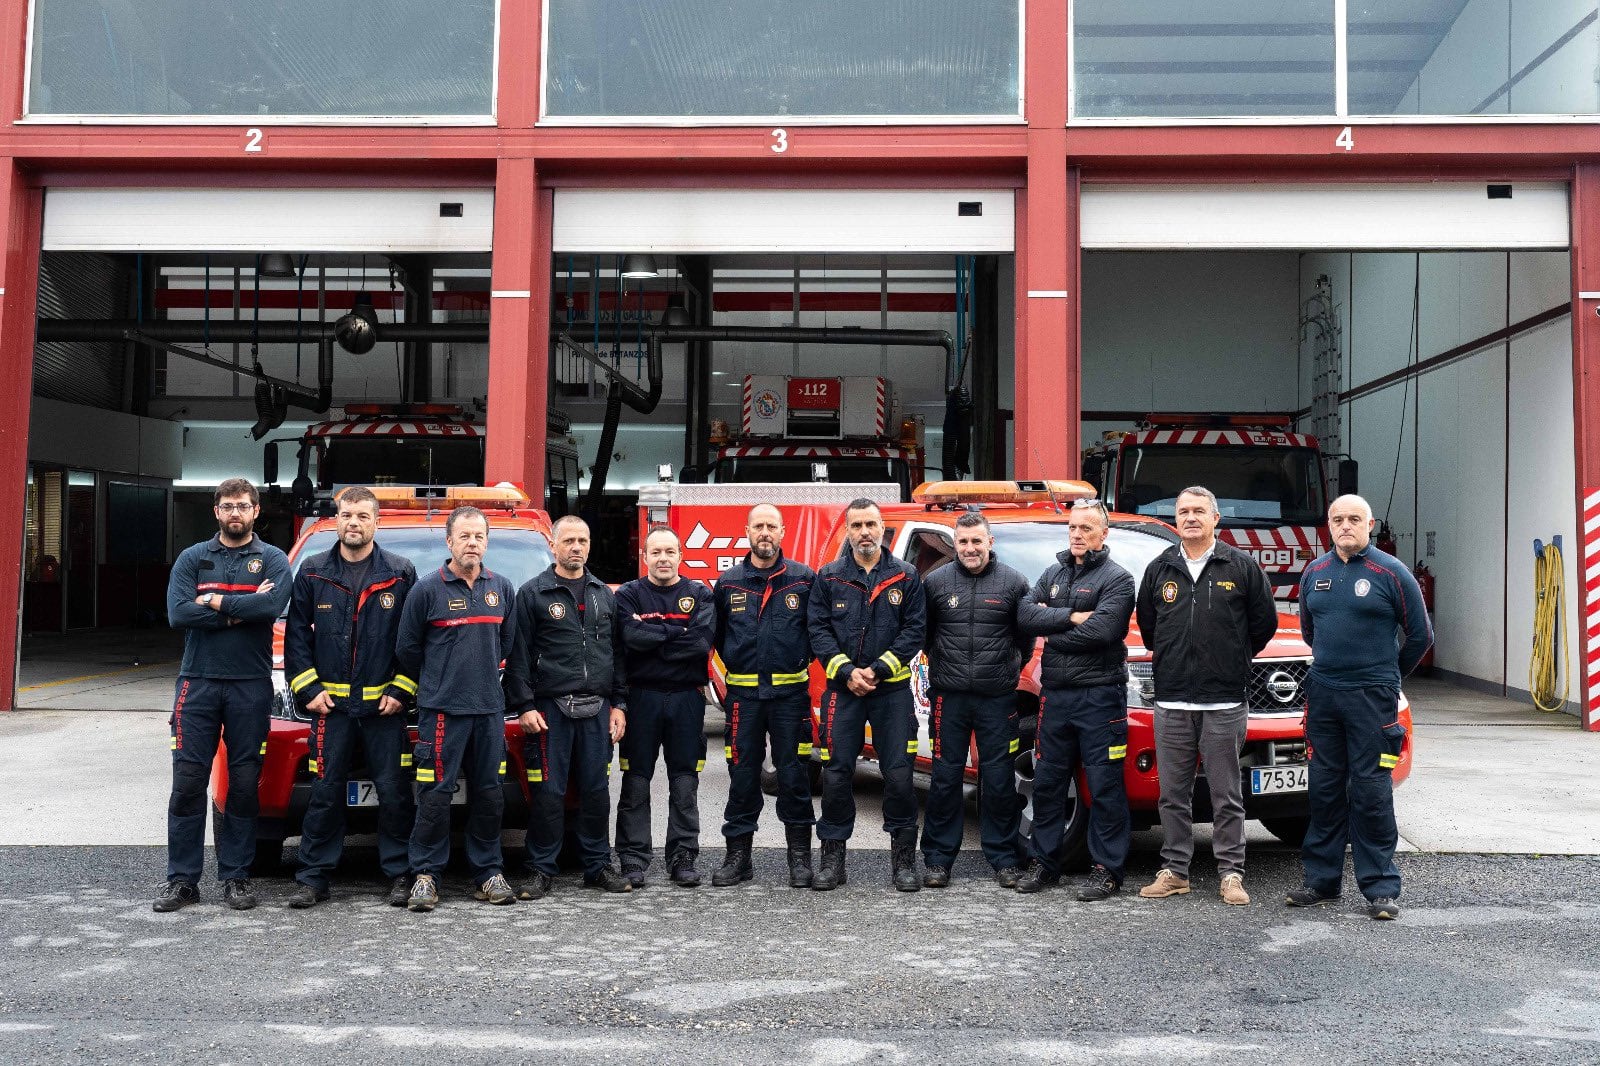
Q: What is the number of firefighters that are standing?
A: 11